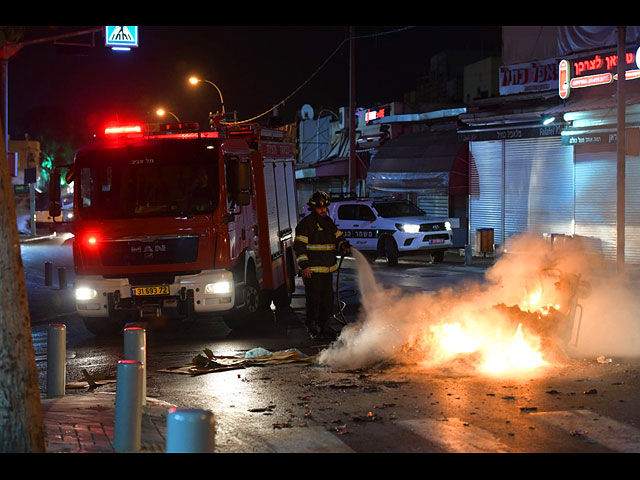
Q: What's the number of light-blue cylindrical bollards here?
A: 4